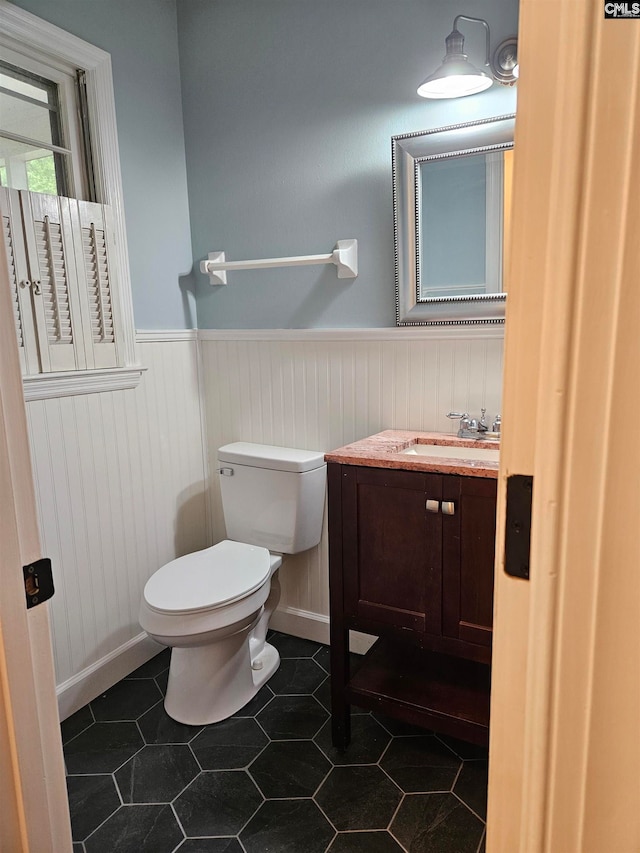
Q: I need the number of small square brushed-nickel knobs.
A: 2